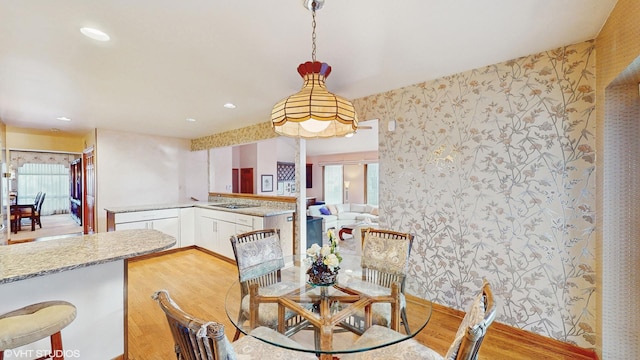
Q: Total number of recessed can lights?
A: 4